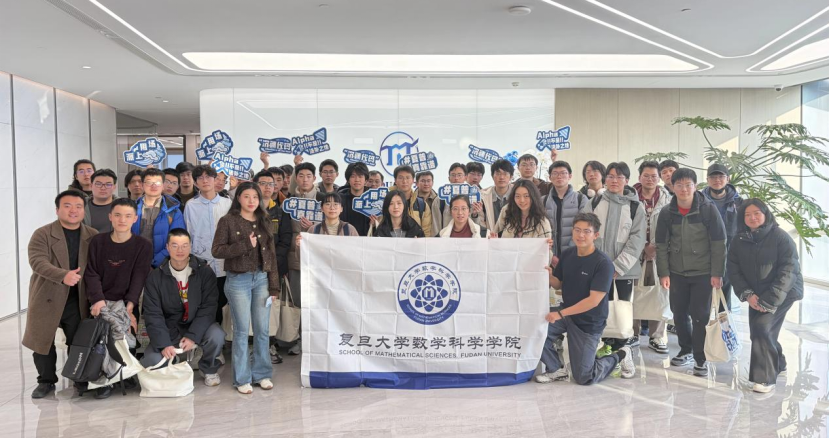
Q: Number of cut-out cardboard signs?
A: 12